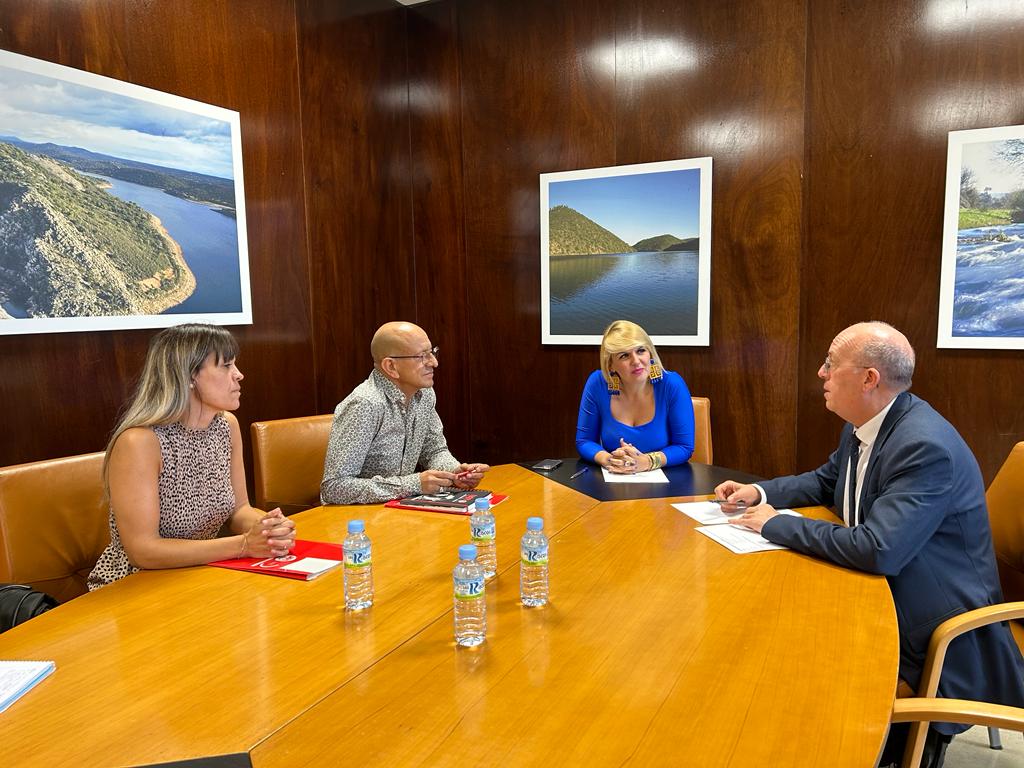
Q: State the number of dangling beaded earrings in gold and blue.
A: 2